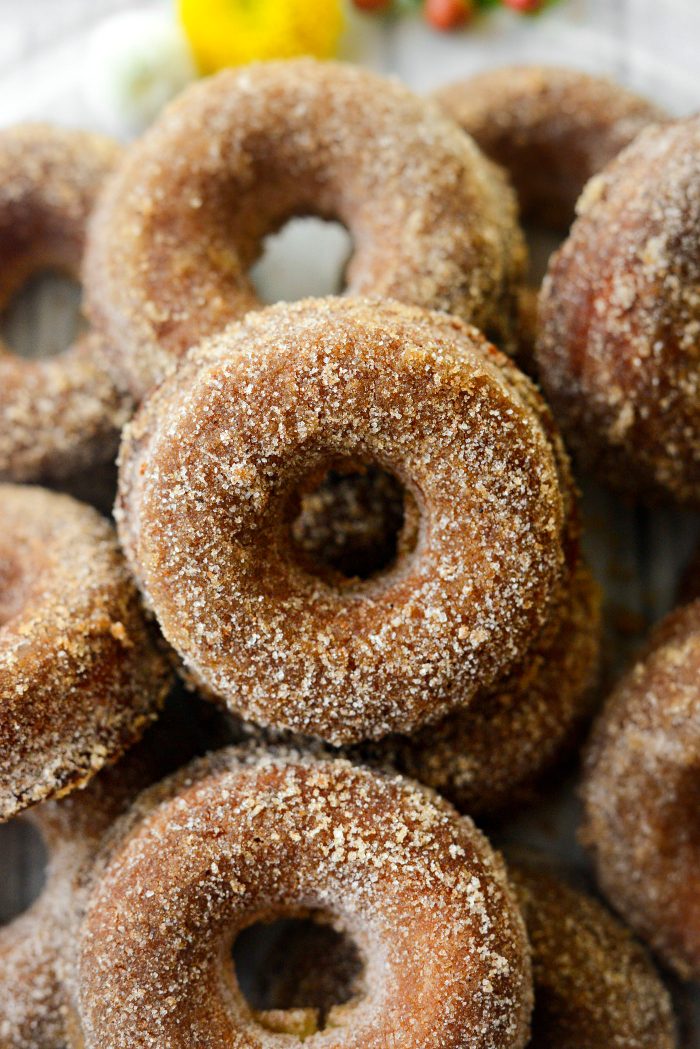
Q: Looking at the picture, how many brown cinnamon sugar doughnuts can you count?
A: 11